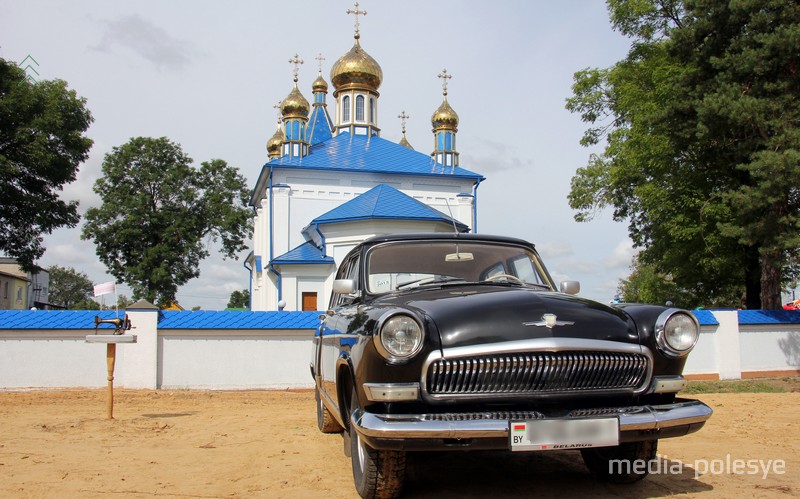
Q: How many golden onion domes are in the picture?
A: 6